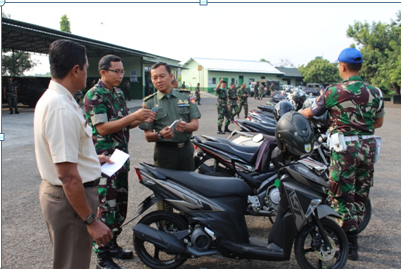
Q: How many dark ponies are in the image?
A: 0